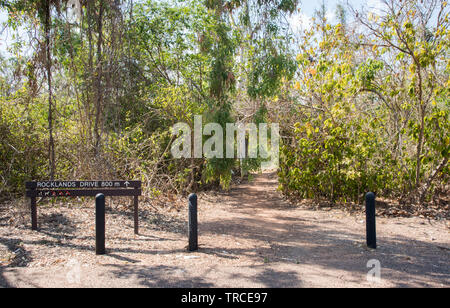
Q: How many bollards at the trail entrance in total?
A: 3